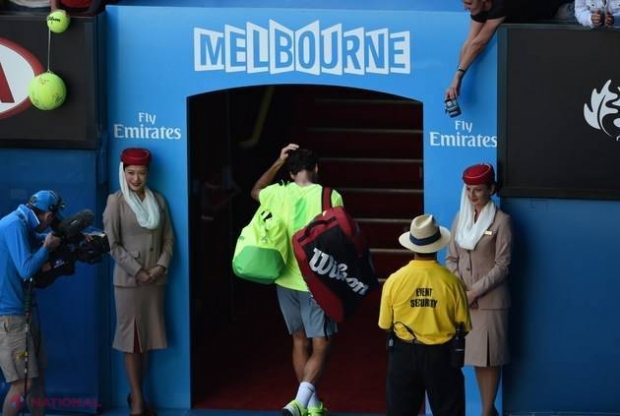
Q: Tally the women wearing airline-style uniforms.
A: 2